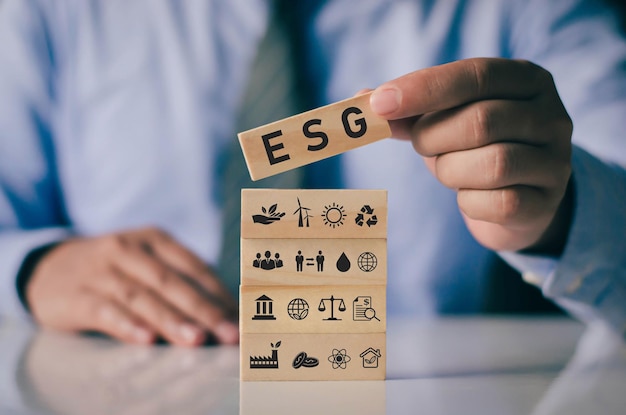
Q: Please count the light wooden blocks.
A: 5